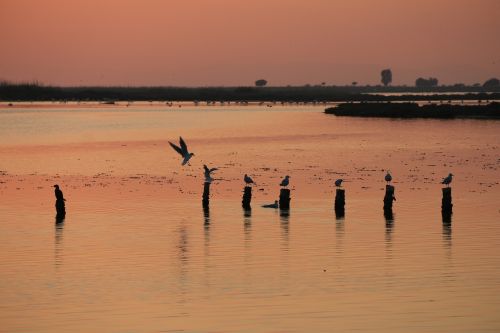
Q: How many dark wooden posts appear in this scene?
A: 7